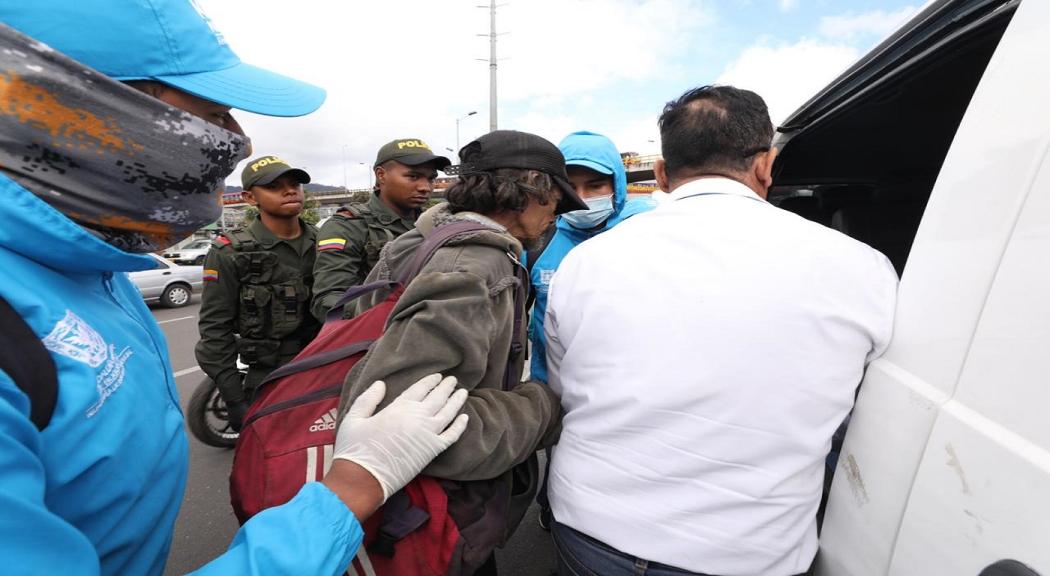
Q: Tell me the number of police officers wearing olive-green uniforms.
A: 2